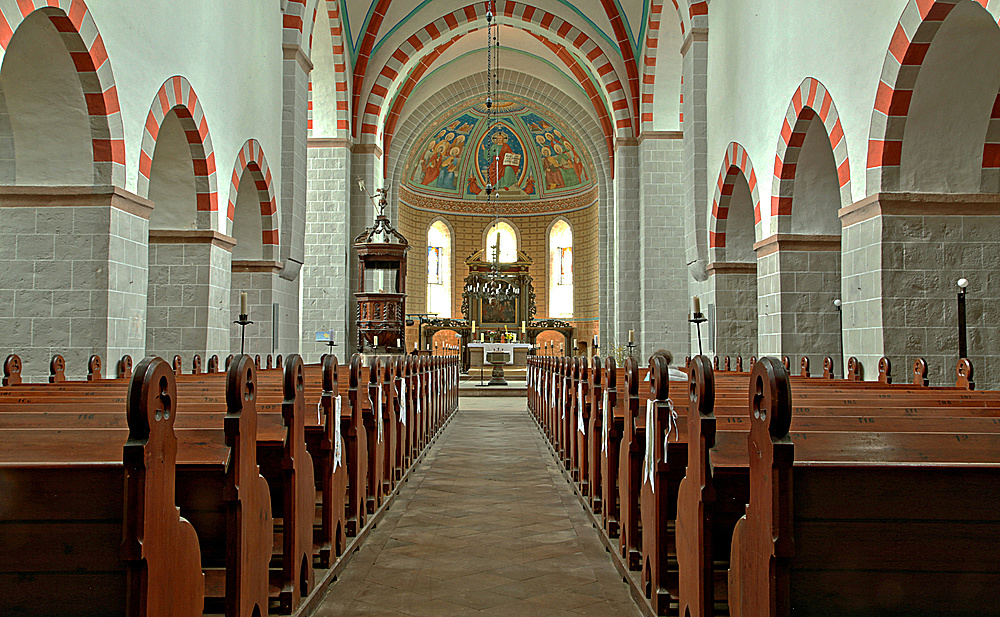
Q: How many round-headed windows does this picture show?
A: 3